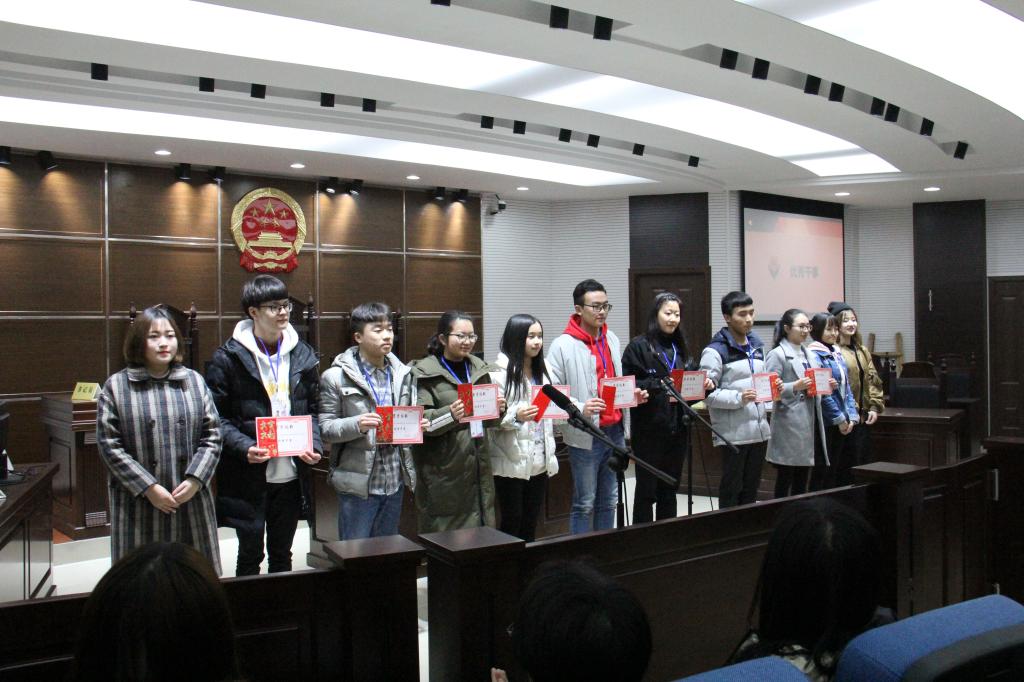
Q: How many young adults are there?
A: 11